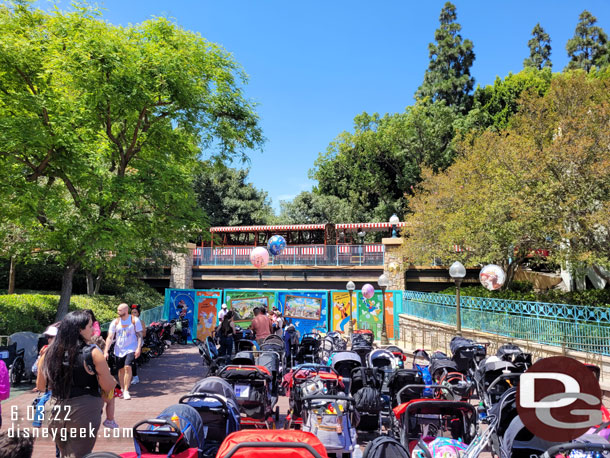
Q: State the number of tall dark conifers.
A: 3